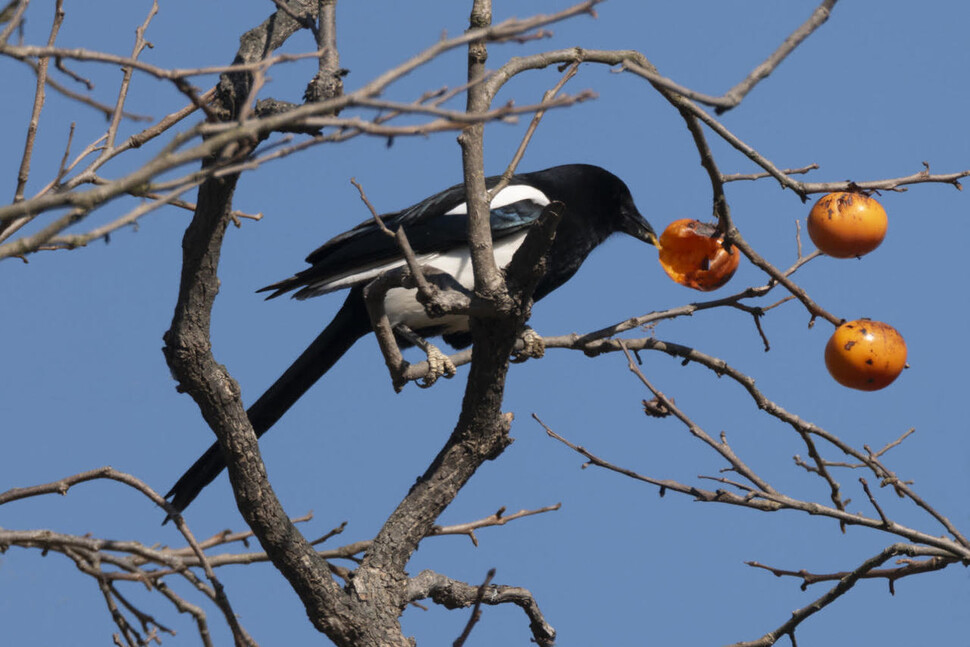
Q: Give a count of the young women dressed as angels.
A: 0